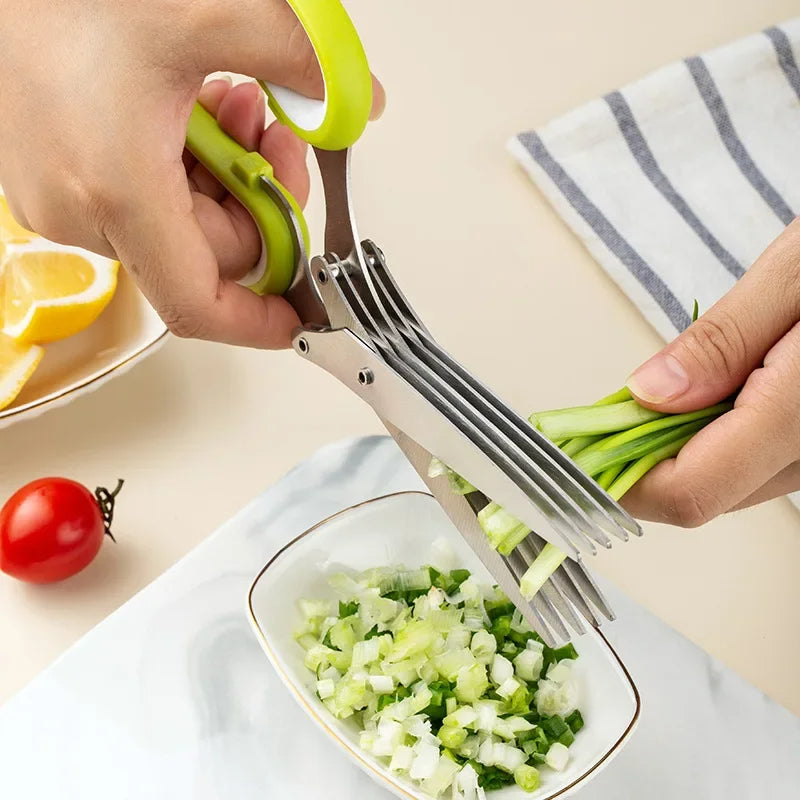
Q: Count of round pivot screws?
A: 3